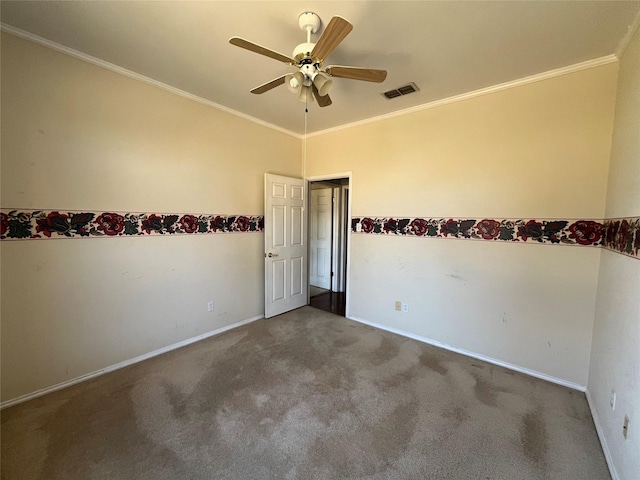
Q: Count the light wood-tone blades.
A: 5